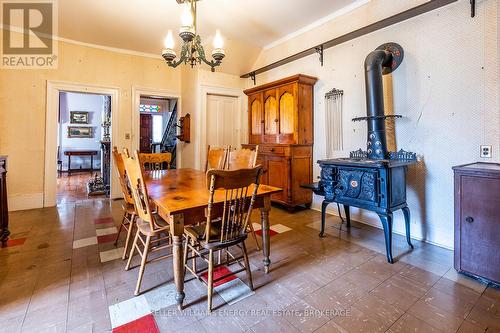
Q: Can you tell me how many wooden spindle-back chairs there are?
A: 6